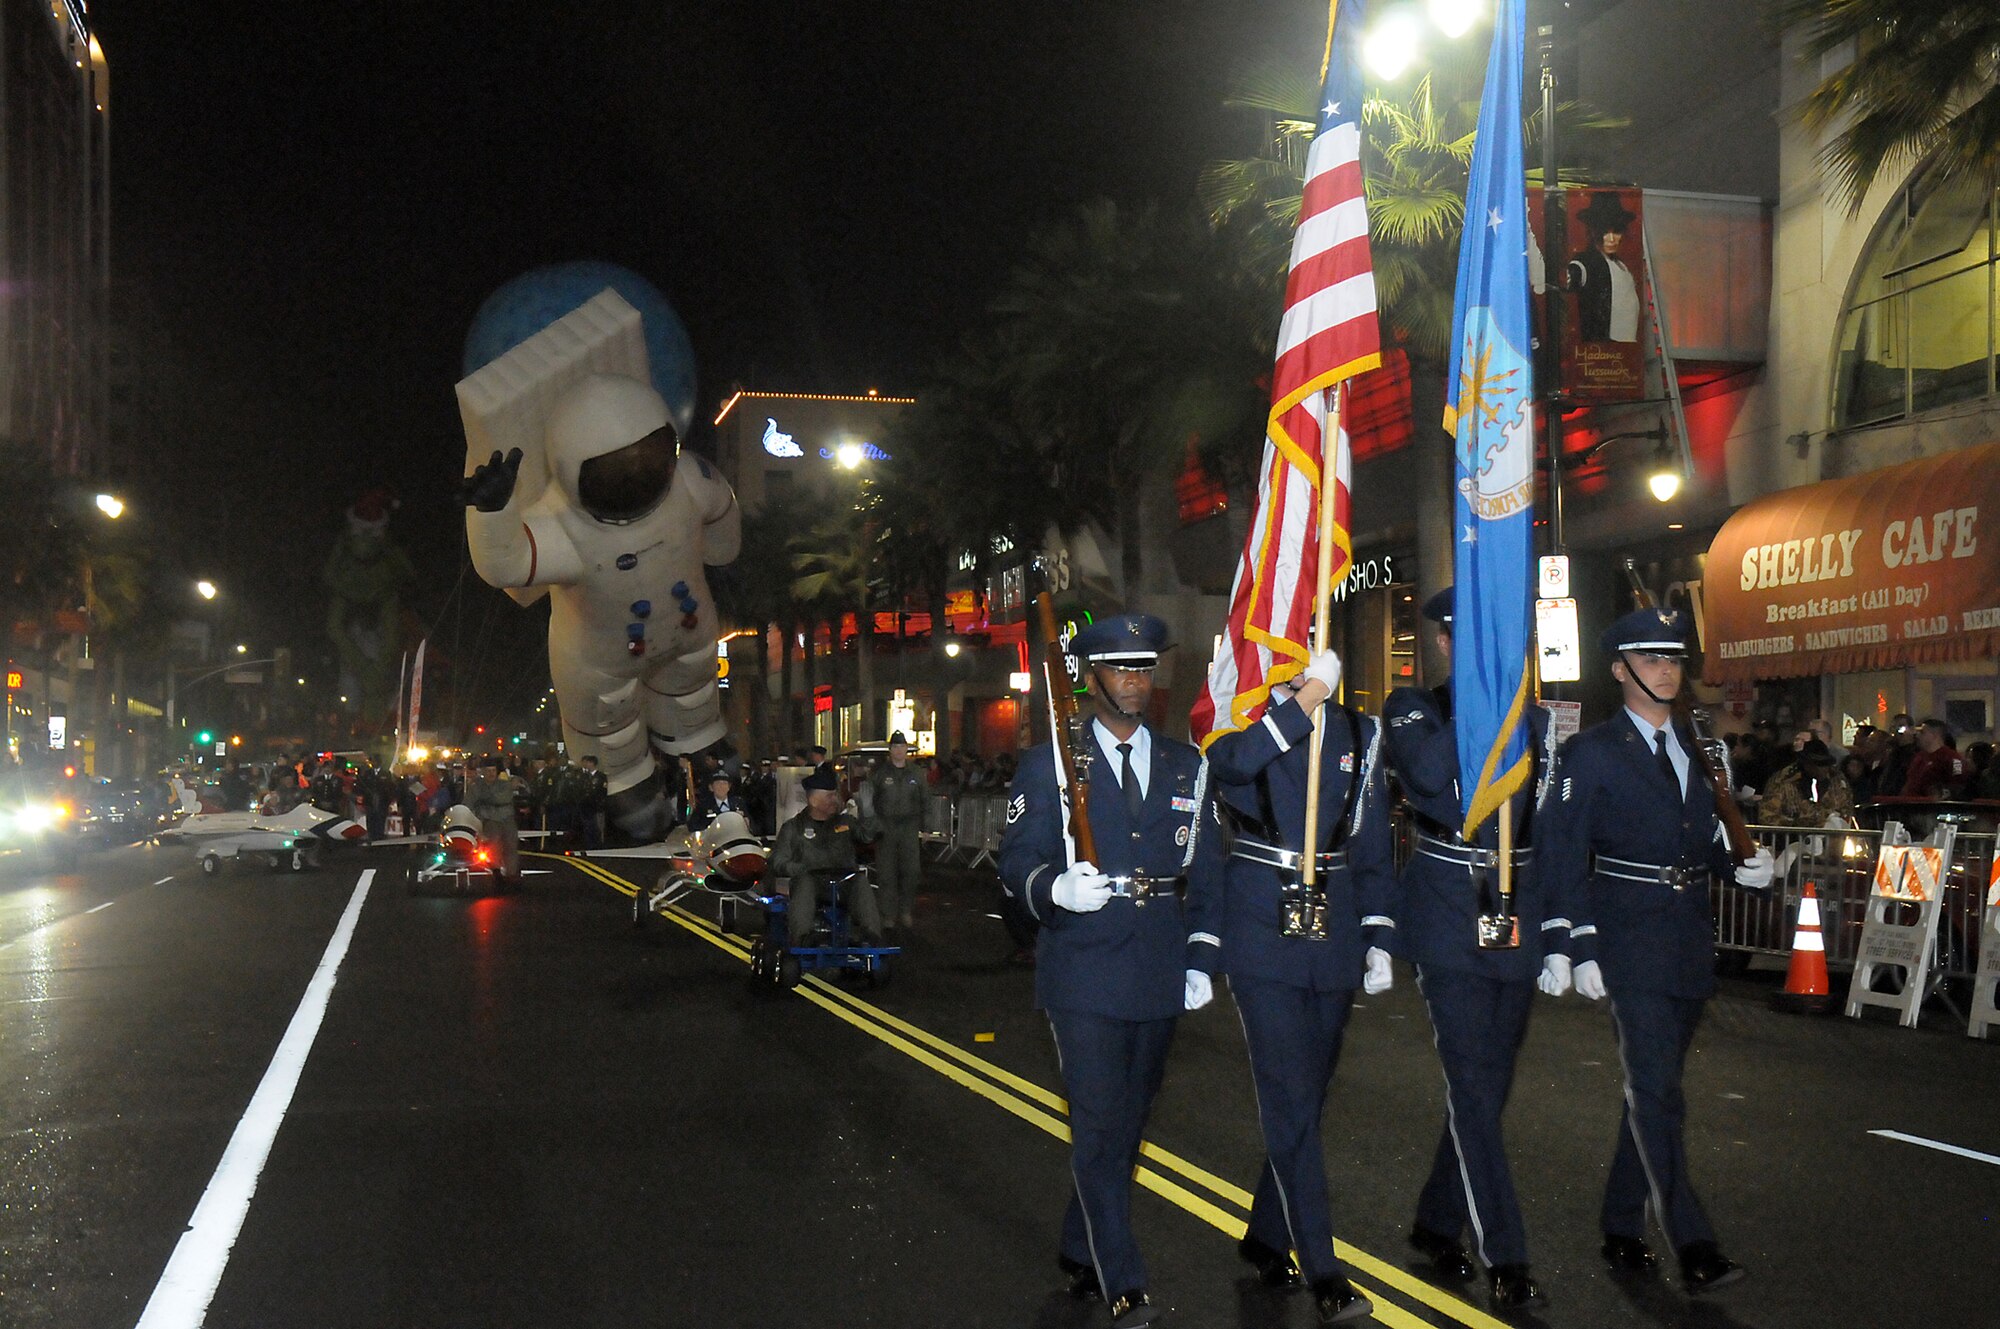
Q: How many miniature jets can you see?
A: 3